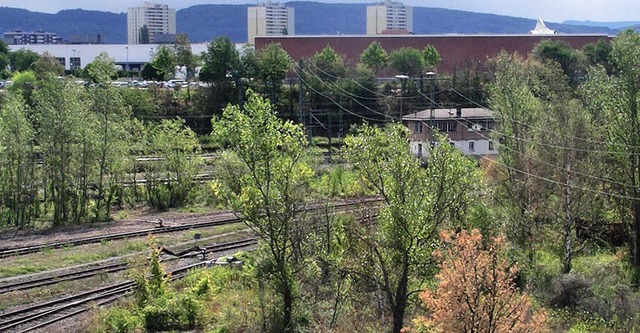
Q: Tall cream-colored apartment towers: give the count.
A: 3